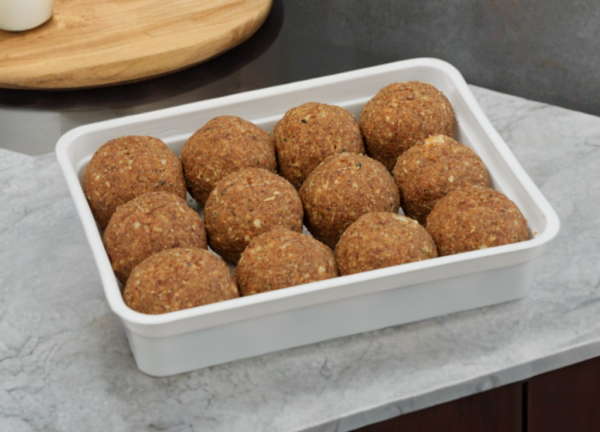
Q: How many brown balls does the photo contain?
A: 12